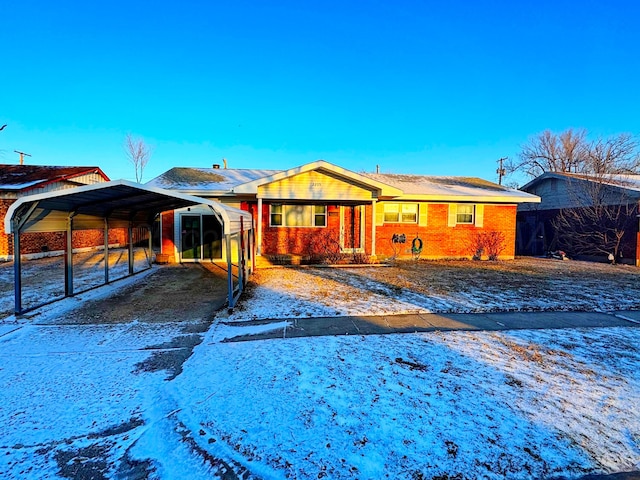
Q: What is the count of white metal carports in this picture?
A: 1